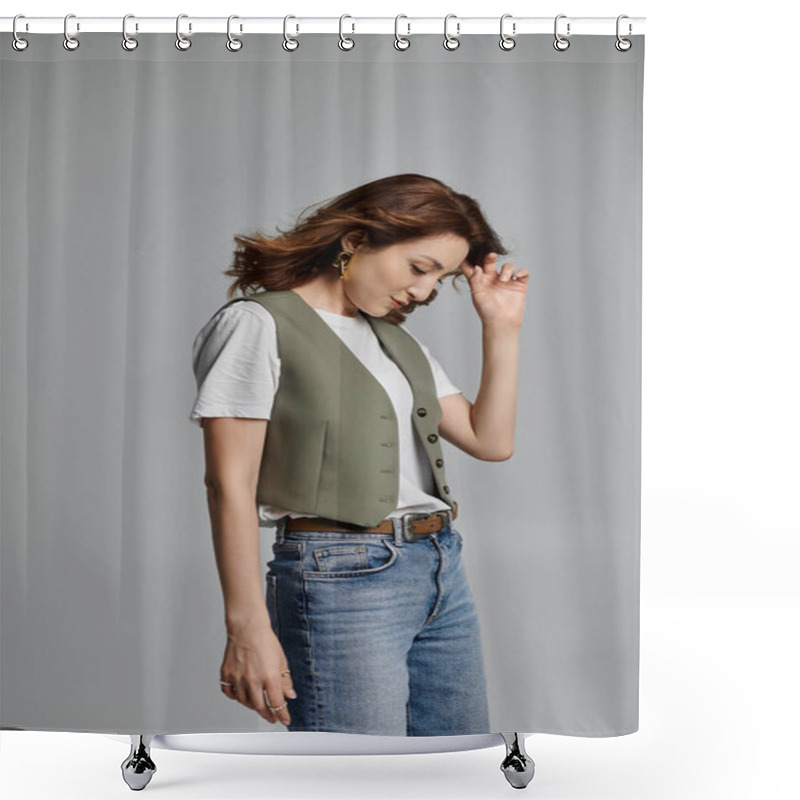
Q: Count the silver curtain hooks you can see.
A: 12